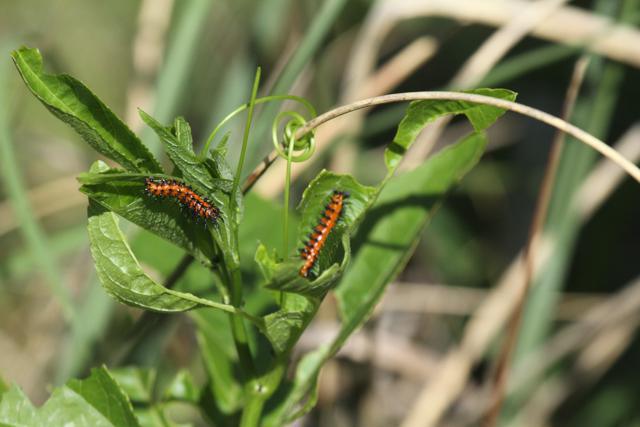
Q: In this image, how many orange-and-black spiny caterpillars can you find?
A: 2